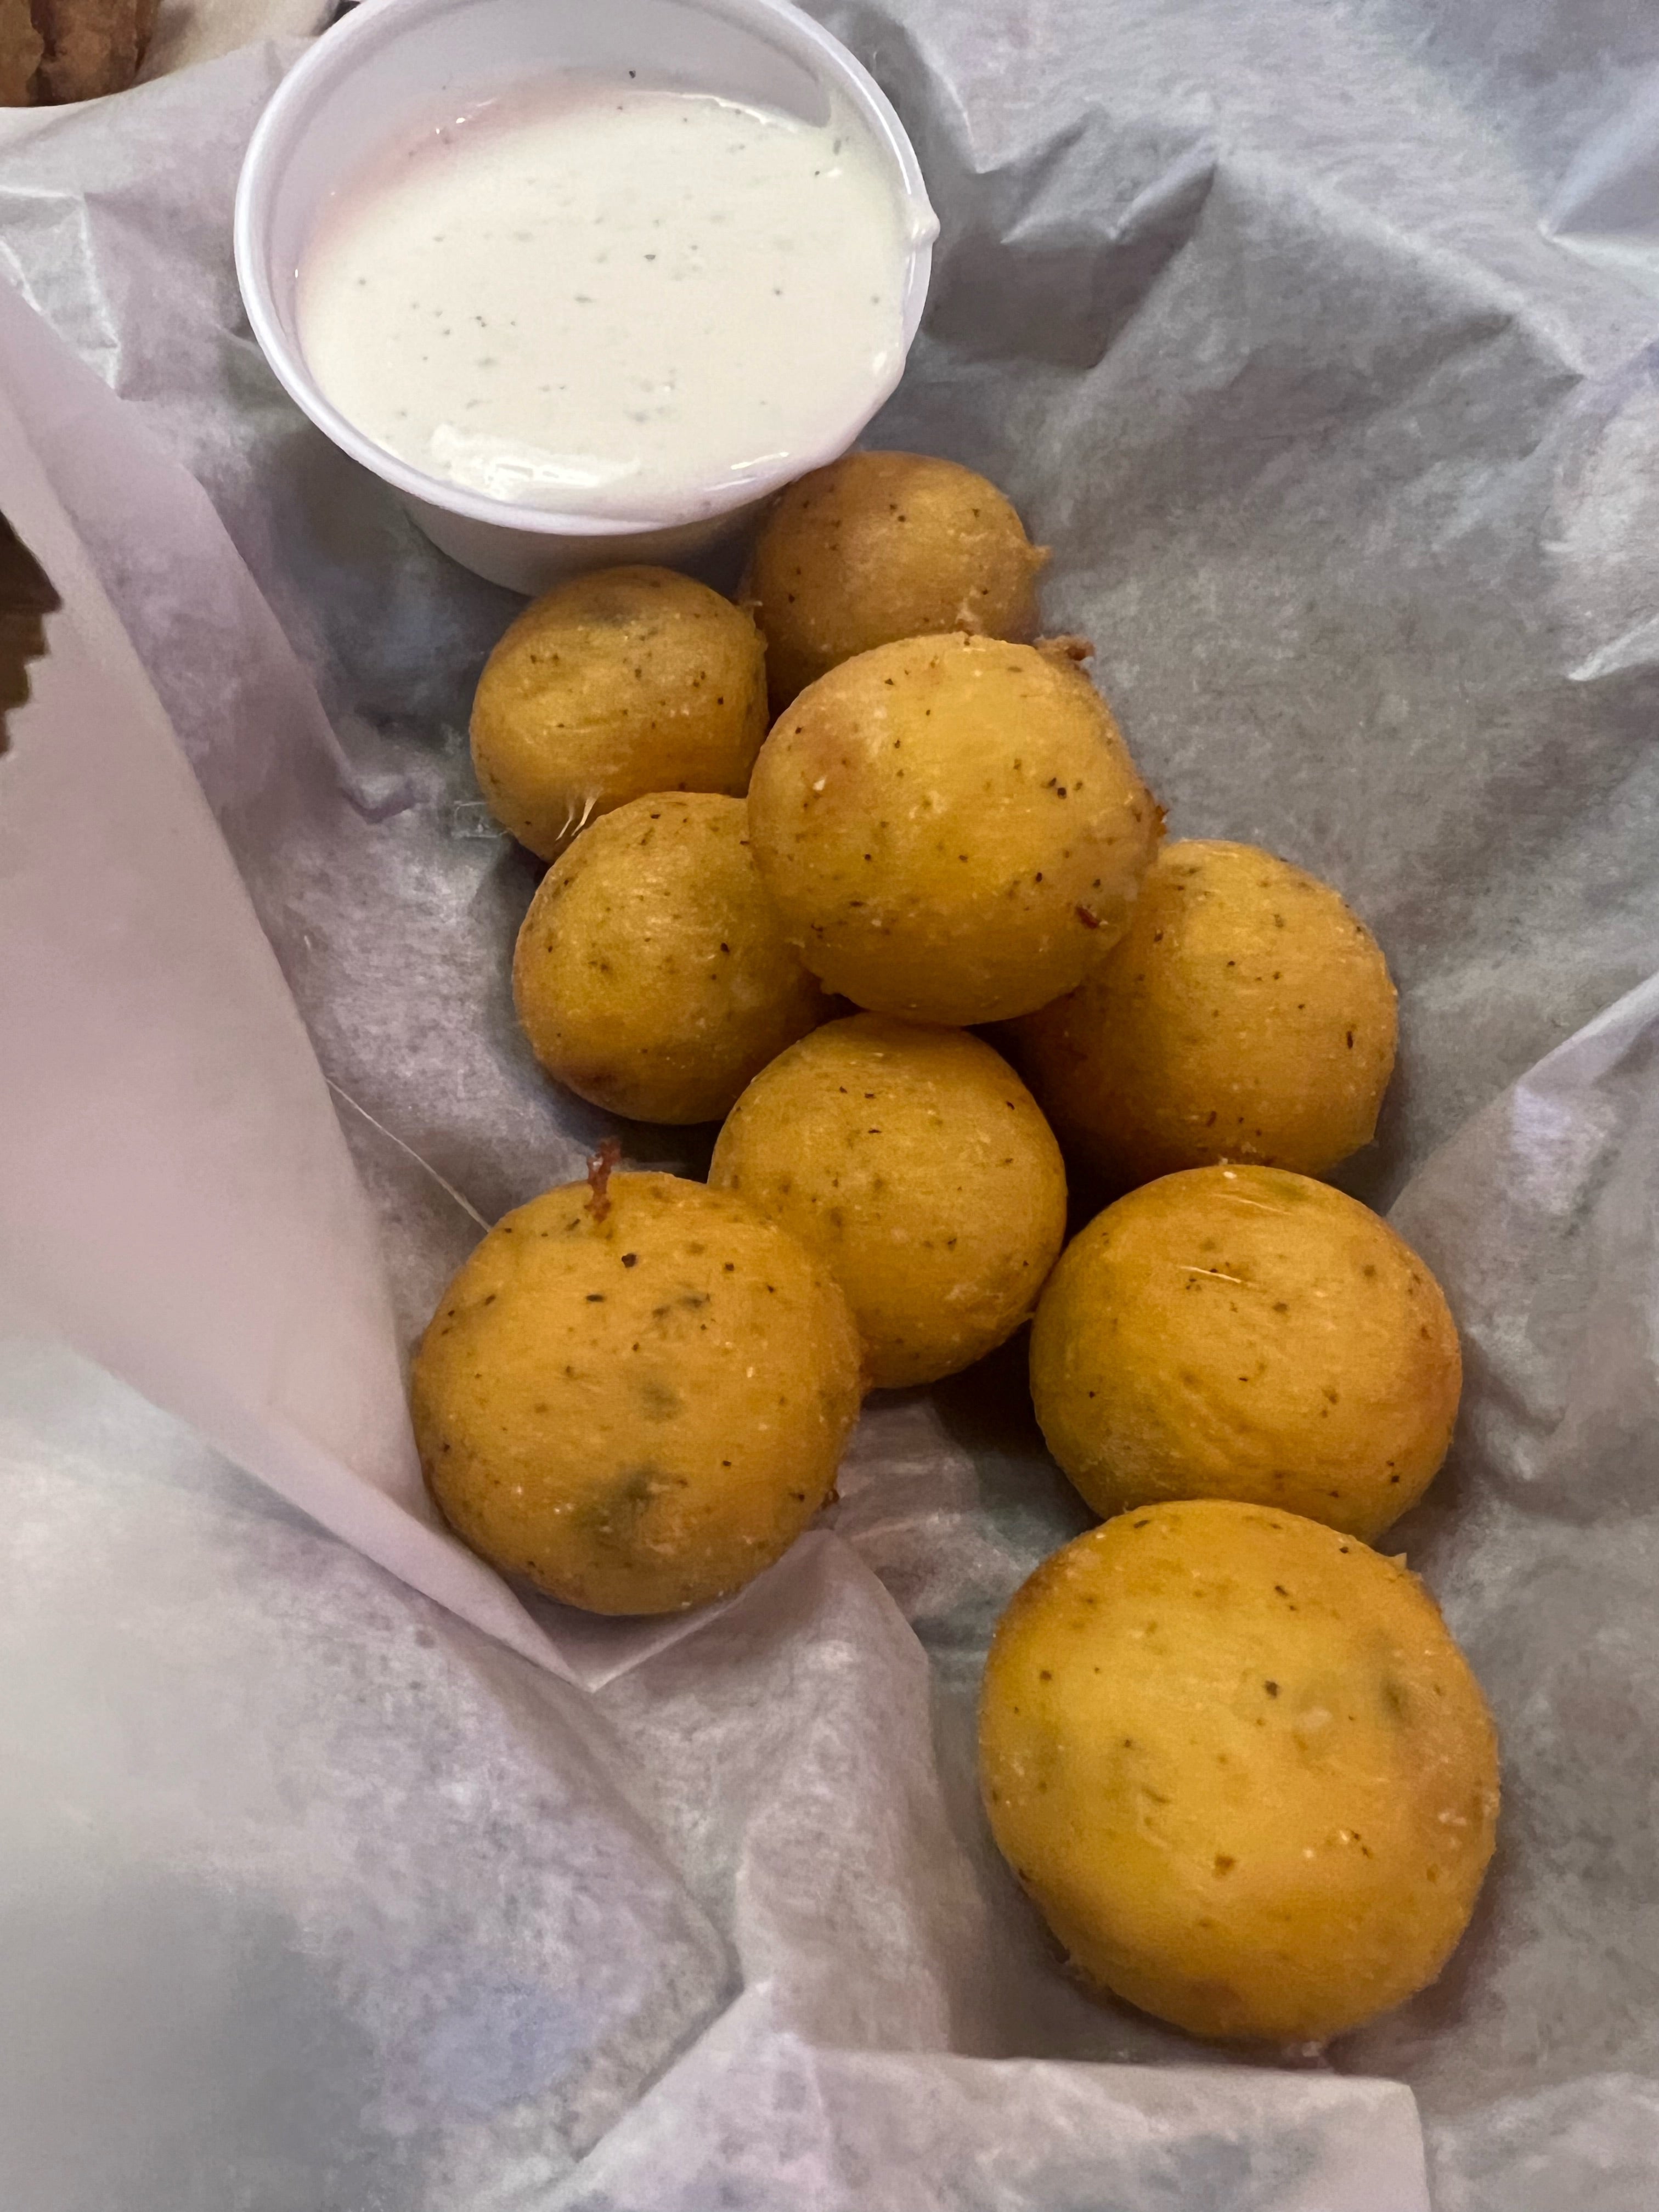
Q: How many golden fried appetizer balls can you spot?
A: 9